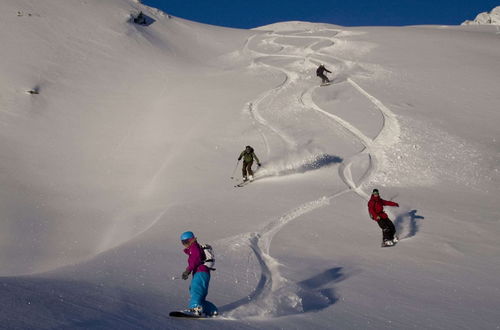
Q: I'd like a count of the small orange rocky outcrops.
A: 0